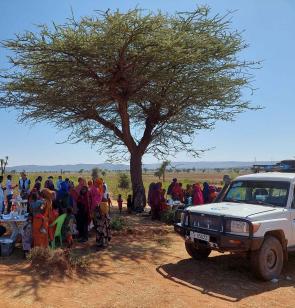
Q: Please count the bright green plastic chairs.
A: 1